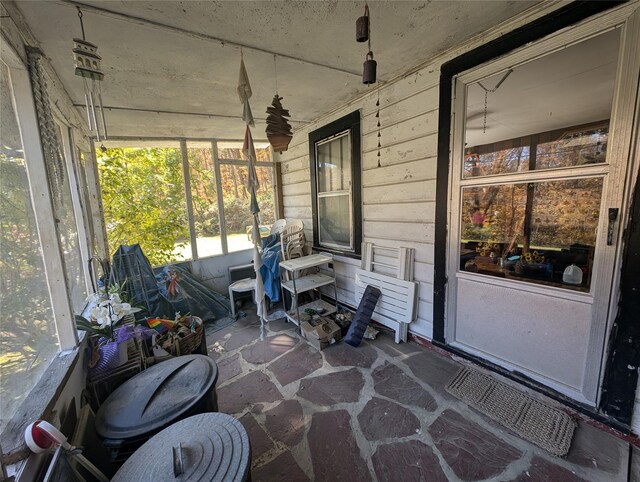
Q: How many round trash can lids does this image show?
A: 2